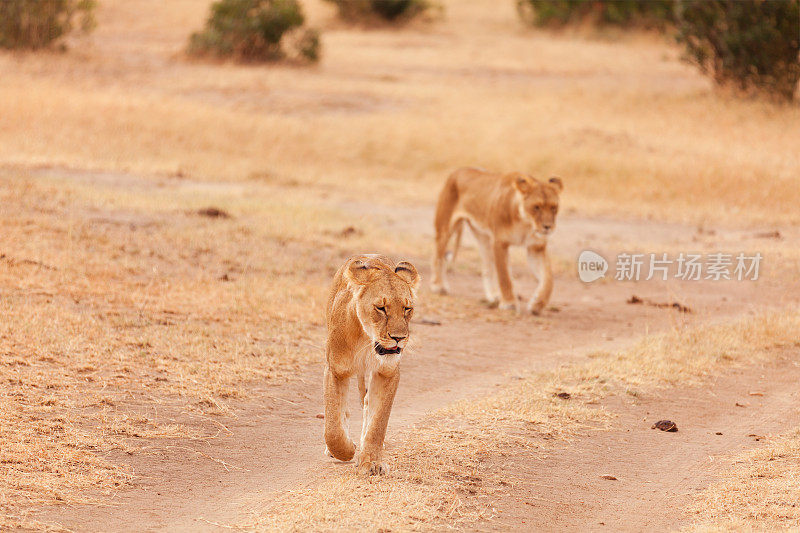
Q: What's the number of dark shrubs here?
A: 5